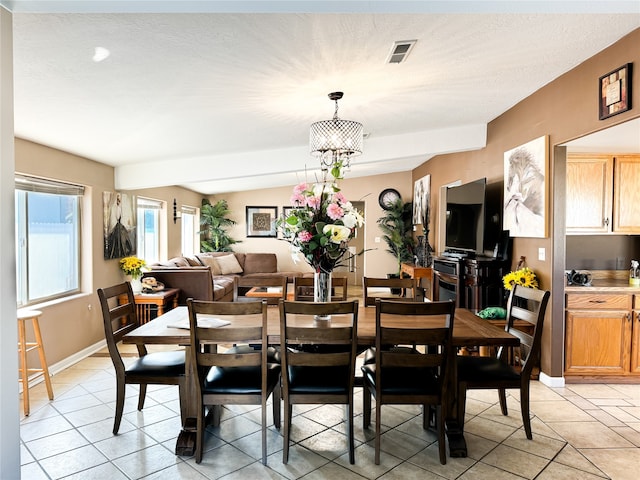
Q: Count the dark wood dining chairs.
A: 8